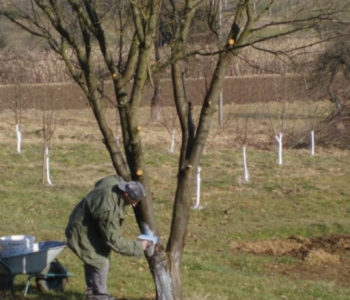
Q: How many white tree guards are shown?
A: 7